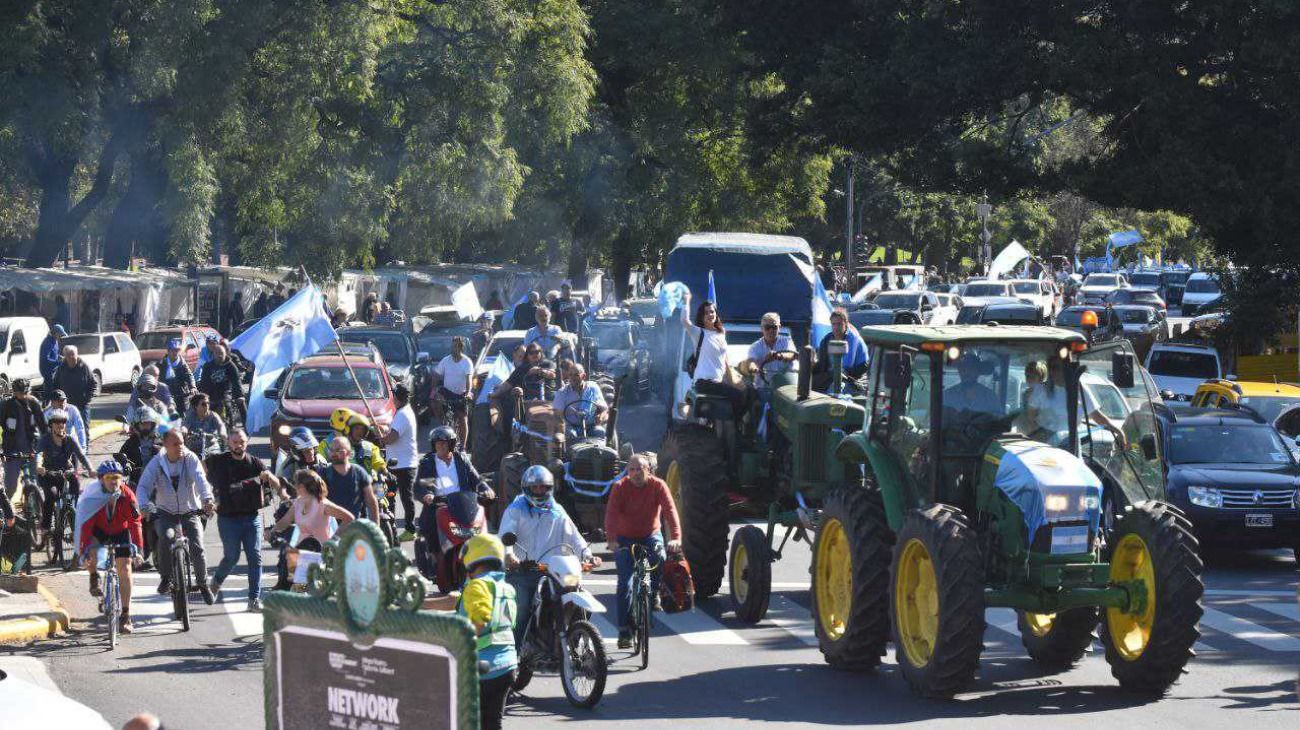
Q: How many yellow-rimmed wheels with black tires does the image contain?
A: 6